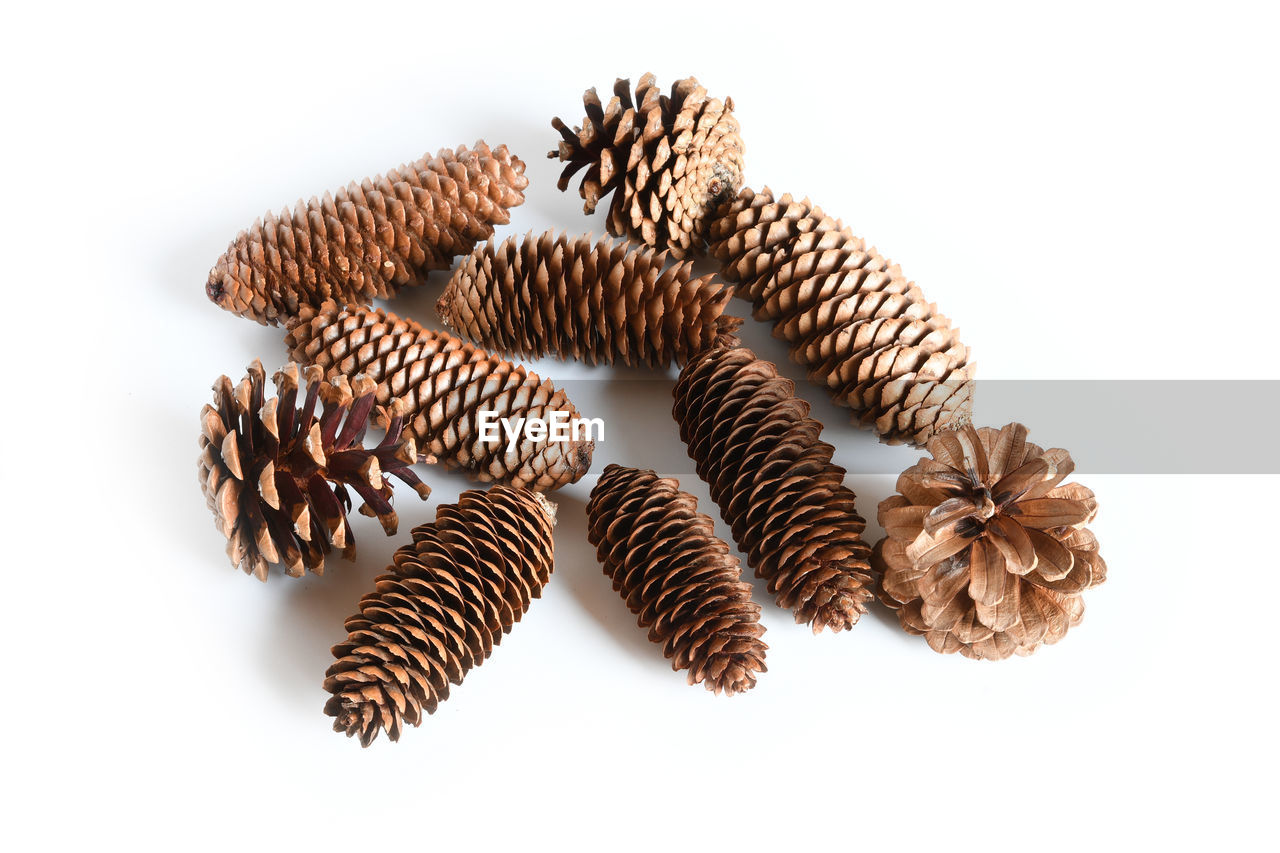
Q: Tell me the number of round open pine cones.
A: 3